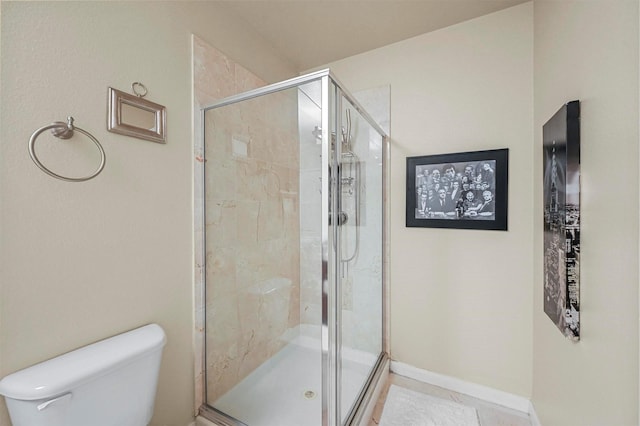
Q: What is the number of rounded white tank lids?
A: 1